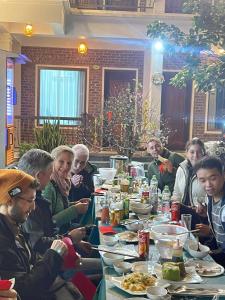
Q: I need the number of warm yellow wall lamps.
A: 2